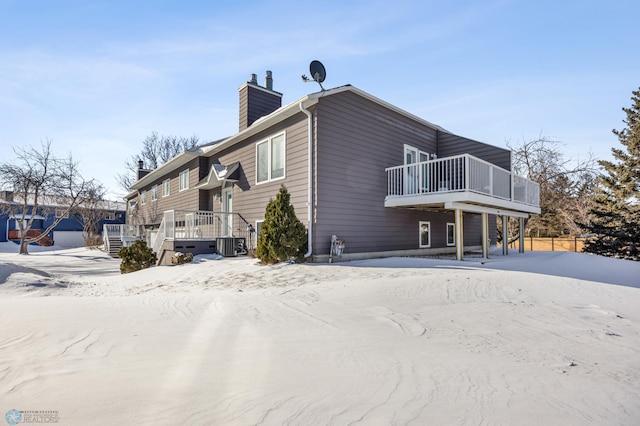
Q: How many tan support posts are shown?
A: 4